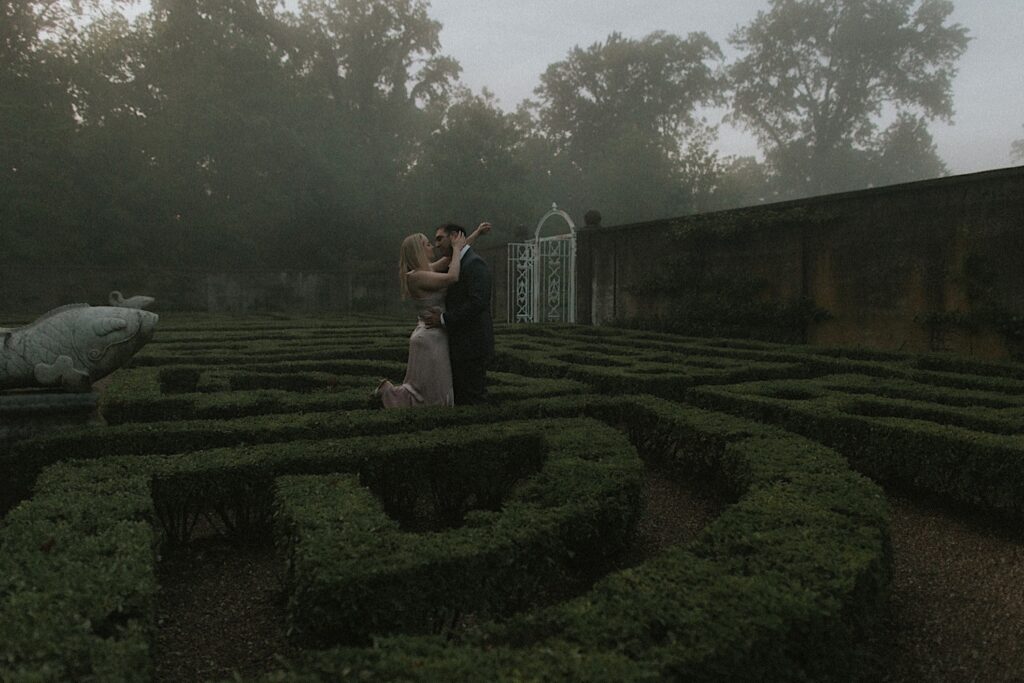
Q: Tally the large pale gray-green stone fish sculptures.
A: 1